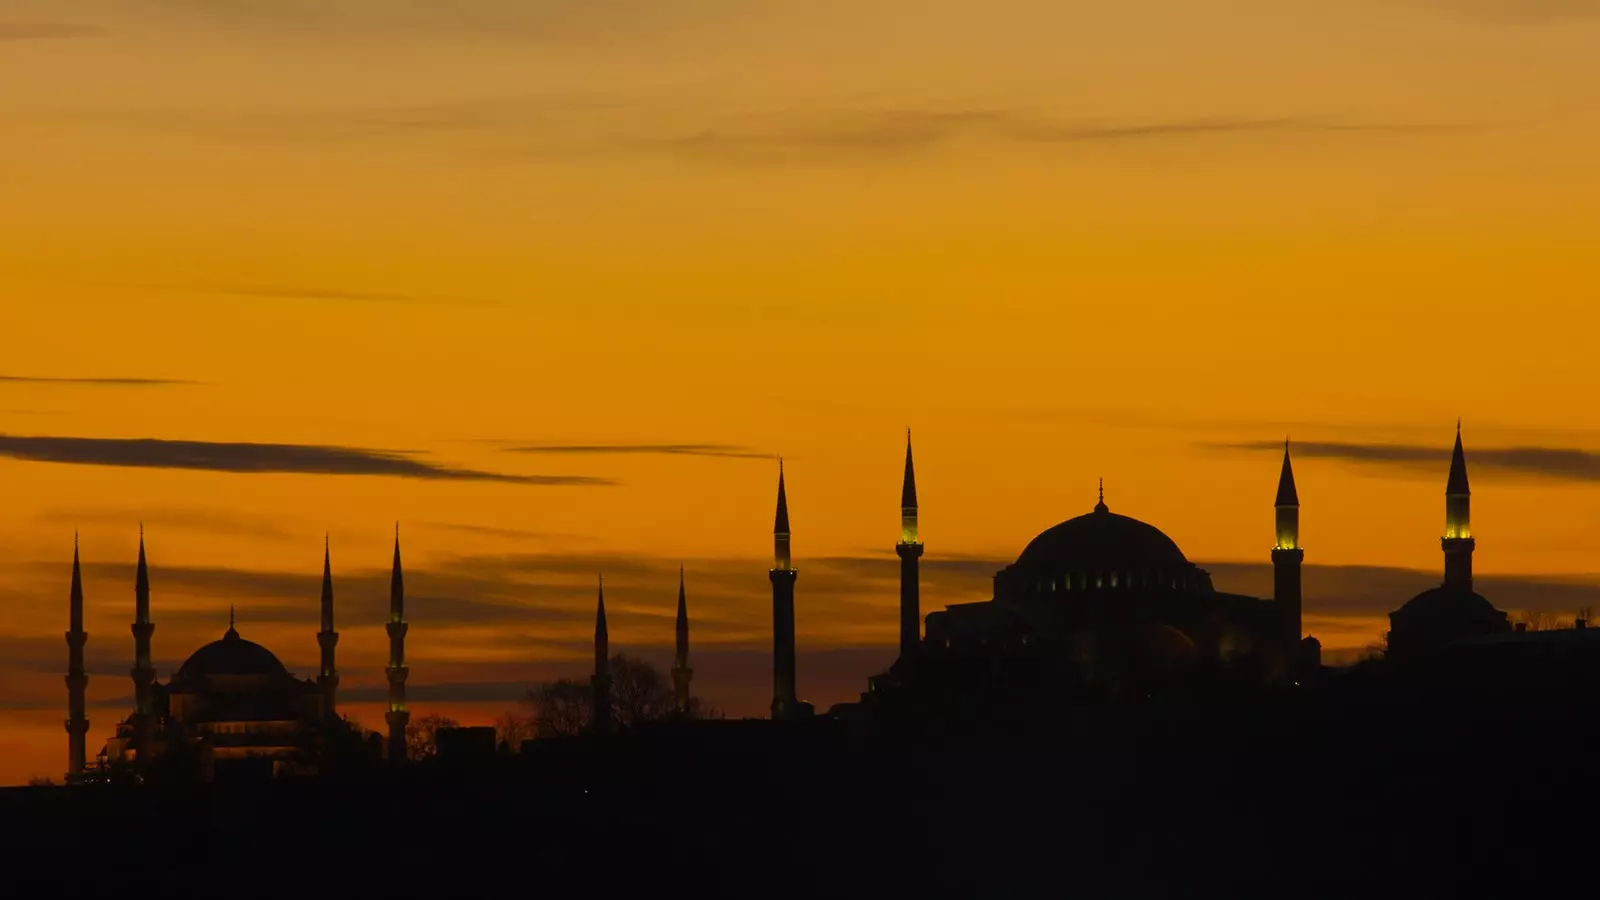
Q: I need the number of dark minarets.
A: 10